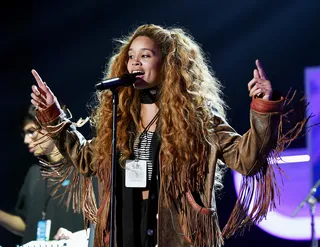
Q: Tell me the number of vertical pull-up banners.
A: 0